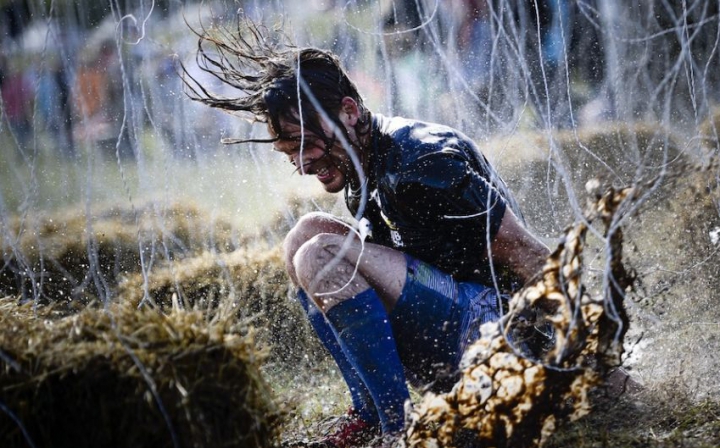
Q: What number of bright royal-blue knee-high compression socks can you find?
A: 2